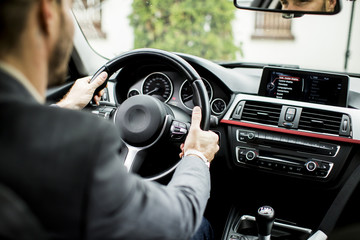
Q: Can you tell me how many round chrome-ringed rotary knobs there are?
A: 3